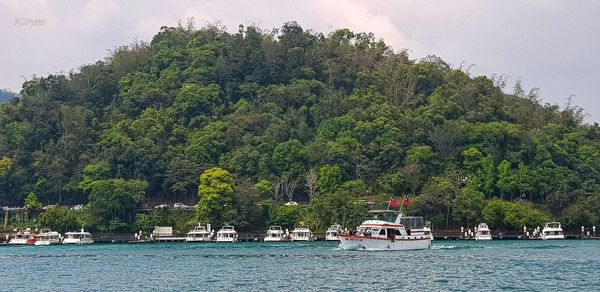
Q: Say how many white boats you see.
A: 11